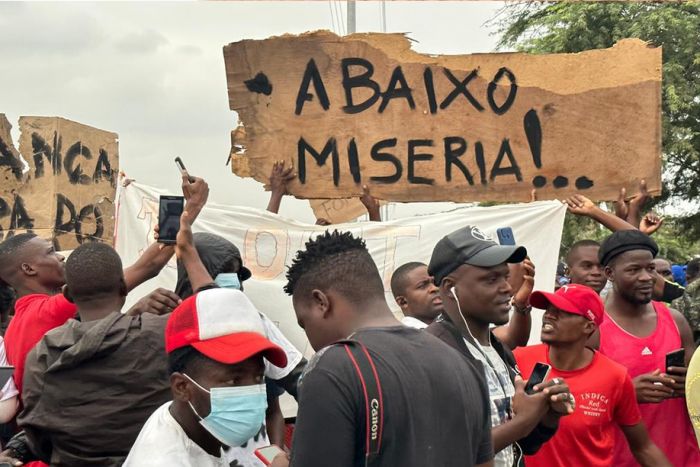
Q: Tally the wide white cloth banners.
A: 1